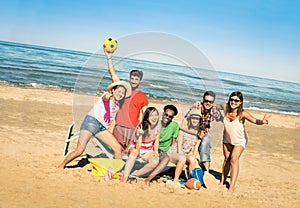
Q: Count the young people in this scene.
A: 7